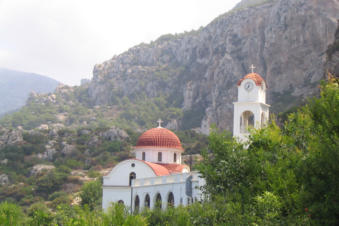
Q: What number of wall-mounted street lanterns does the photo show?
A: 0